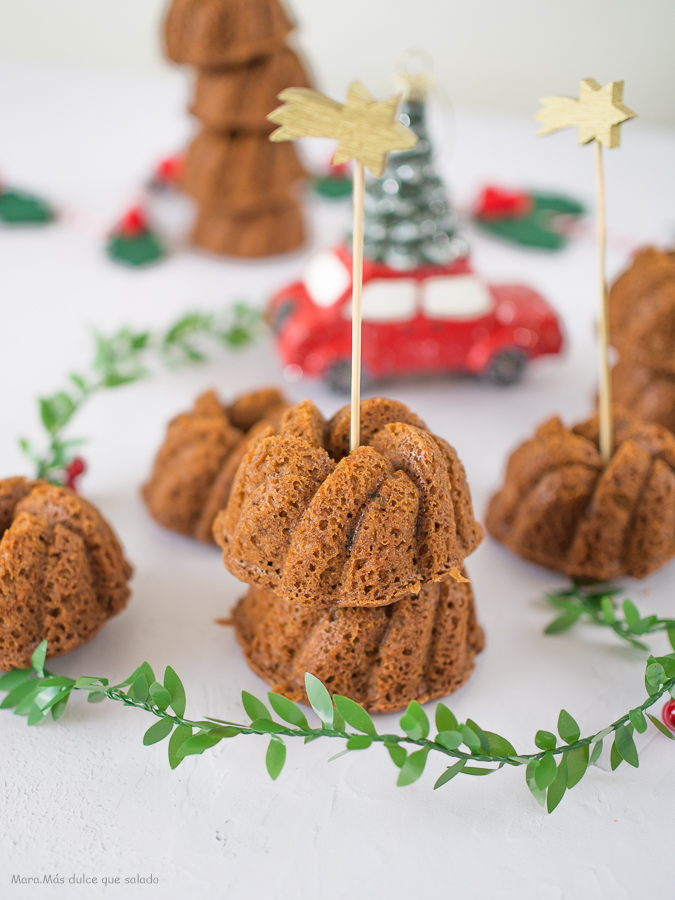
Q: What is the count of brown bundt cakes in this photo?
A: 11